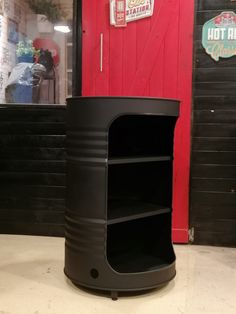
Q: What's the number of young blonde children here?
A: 0